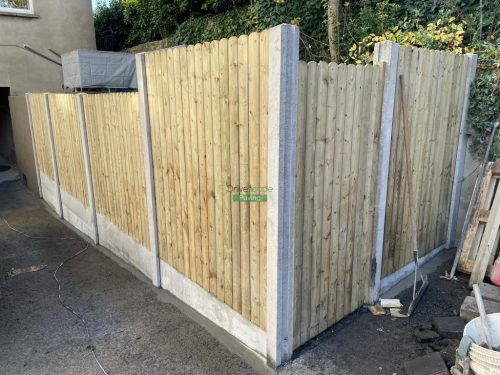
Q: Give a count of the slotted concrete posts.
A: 7